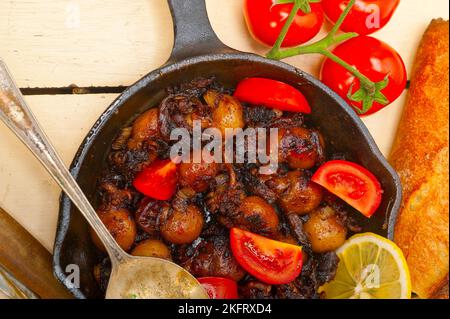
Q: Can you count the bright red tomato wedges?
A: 5